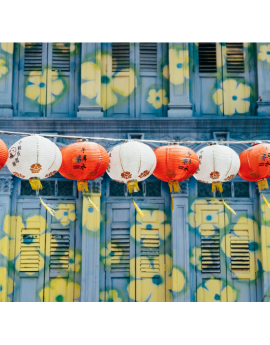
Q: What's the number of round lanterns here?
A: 7